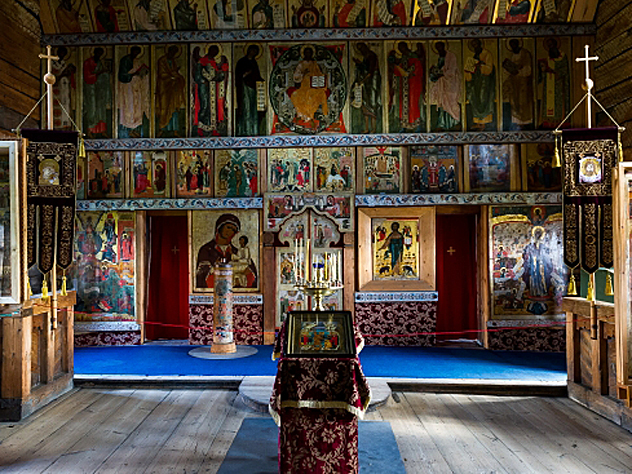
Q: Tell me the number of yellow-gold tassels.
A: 9